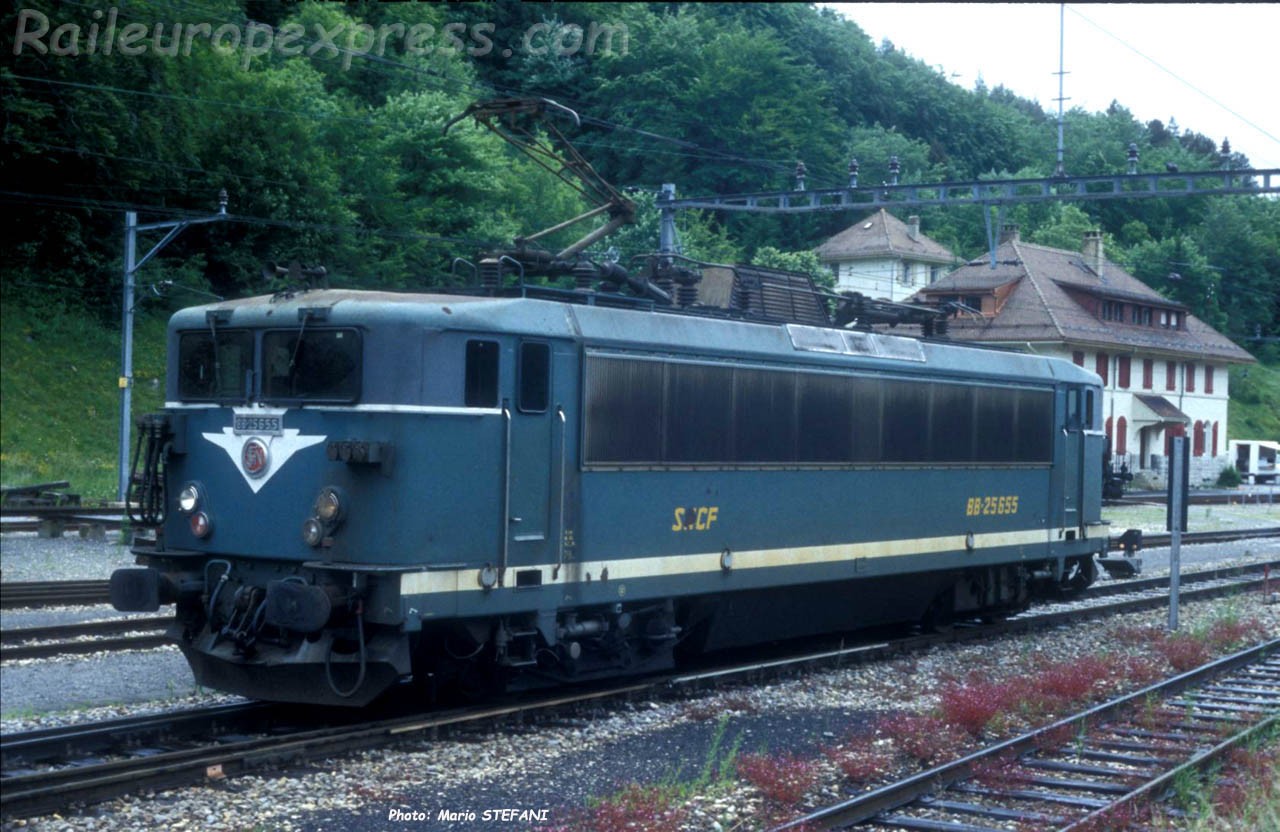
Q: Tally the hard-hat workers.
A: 0